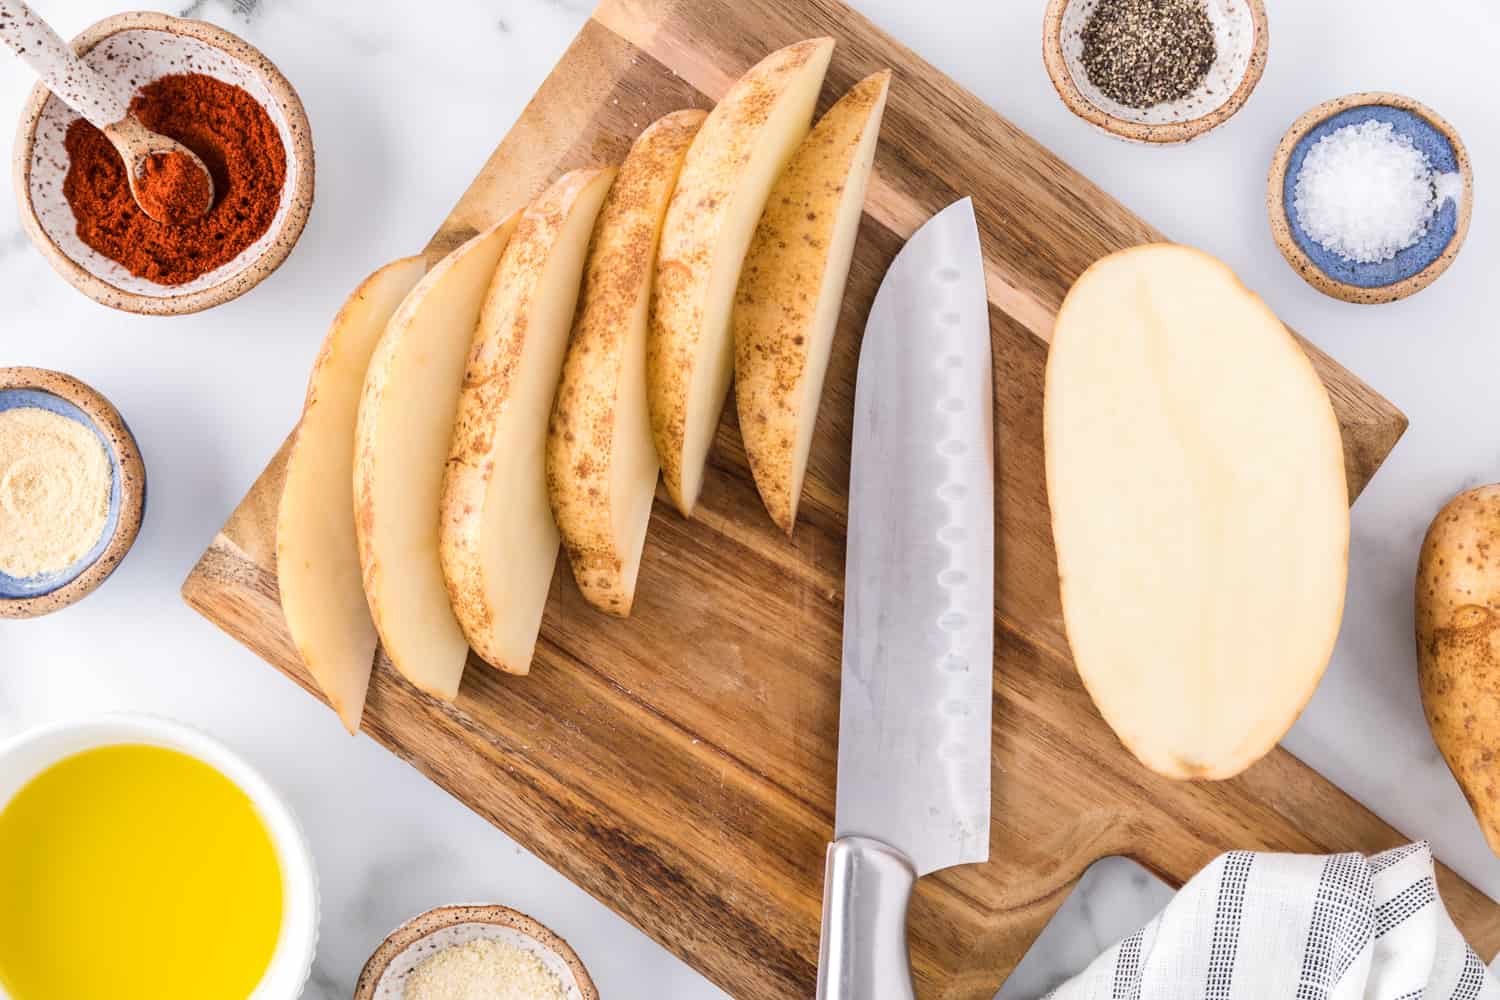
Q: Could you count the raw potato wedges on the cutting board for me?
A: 6